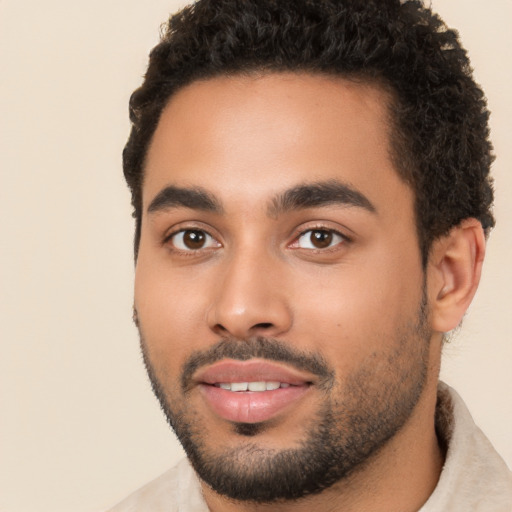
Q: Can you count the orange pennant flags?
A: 0